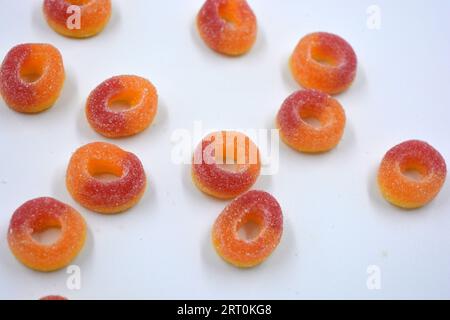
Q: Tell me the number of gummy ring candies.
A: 12